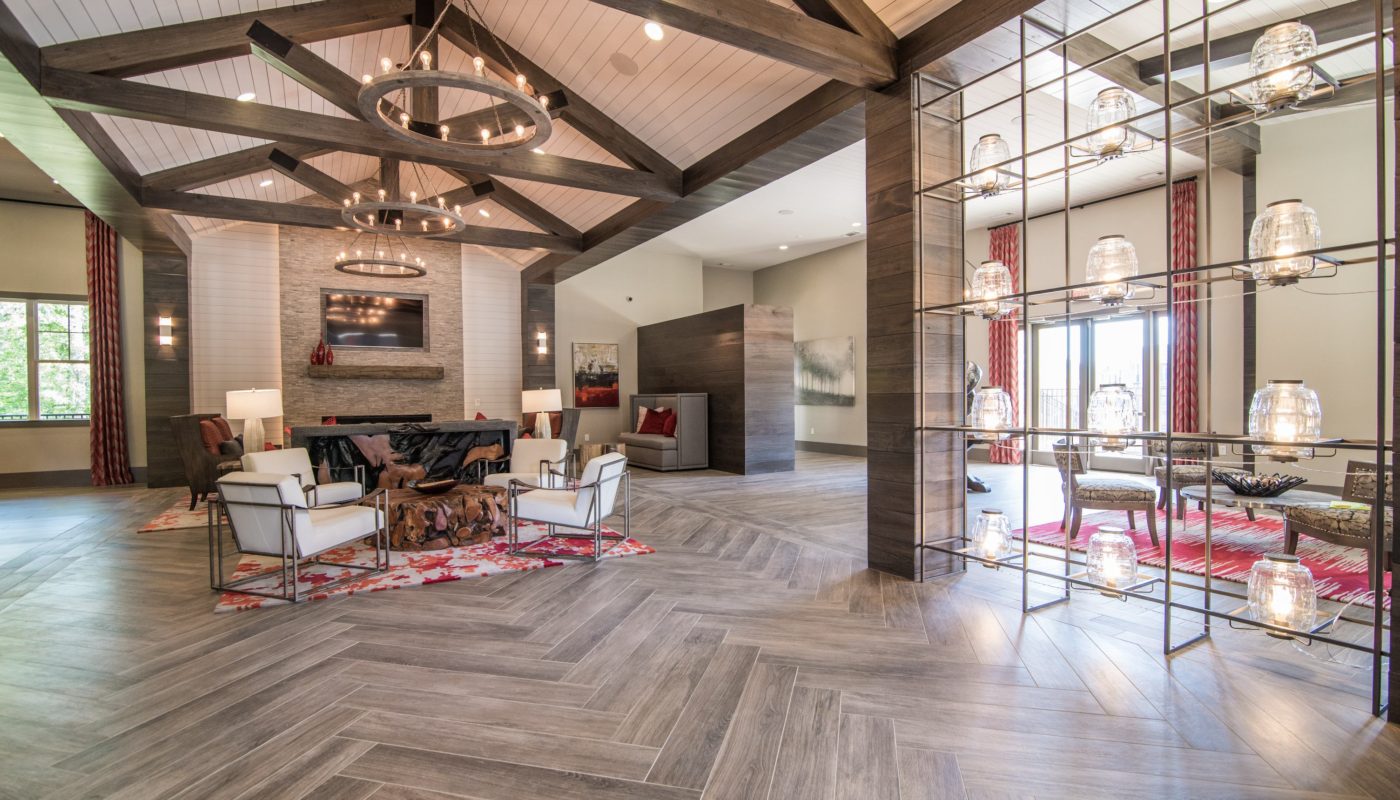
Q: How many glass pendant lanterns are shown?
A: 12